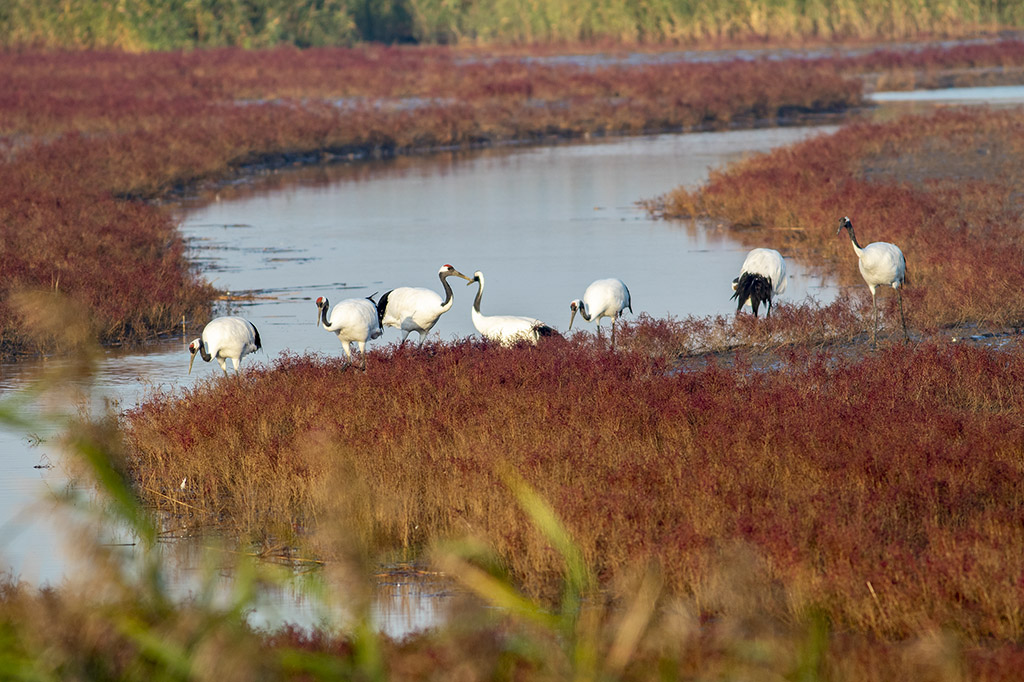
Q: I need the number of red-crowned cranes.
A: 7